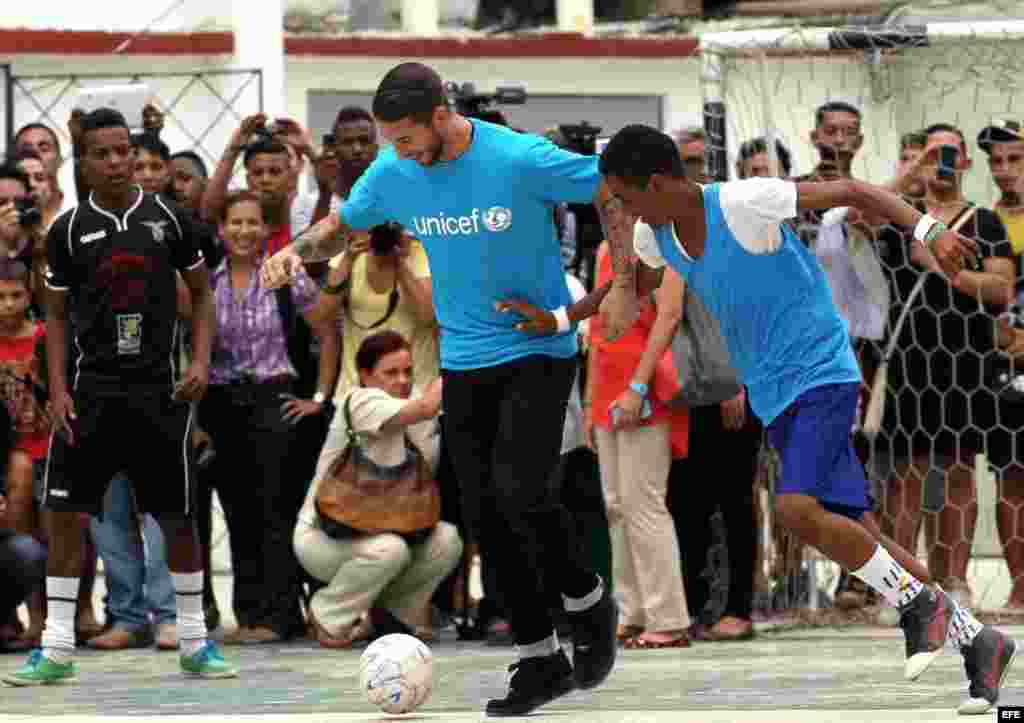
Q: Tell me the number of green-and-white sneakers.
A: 2